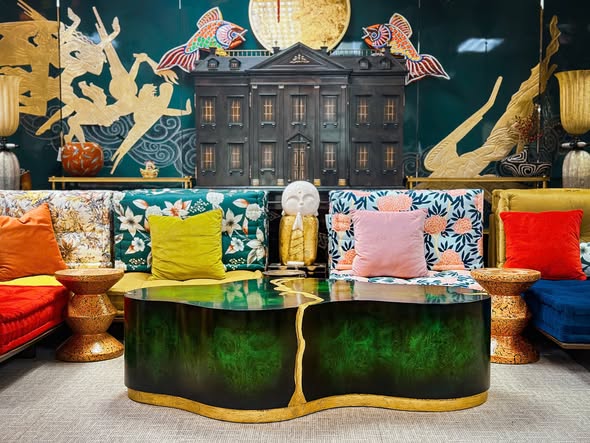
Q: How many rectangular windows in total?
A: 13